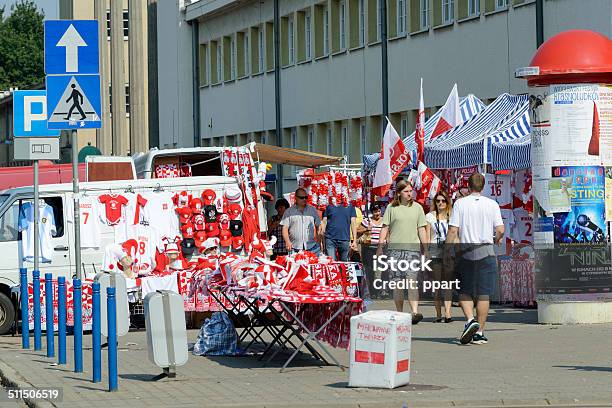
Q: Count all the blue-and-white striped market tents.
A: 2